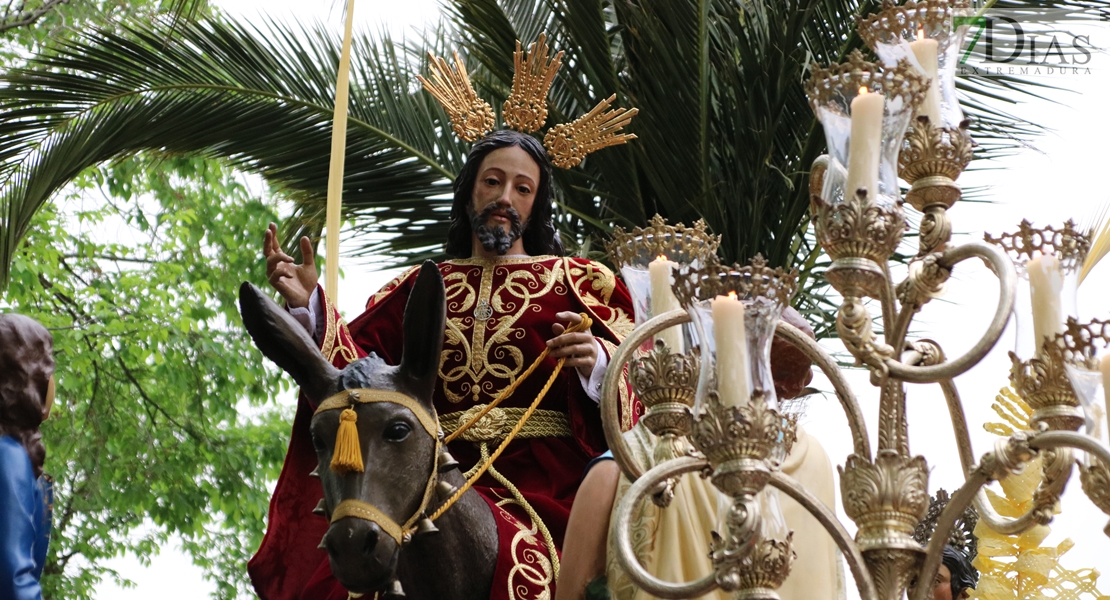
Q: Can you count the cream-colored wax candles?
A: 6